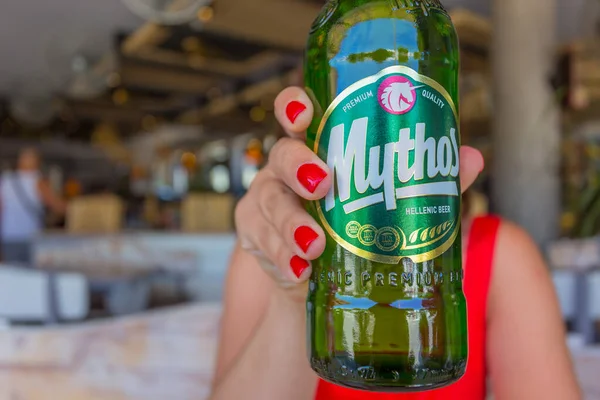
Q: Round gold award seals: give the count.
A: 3